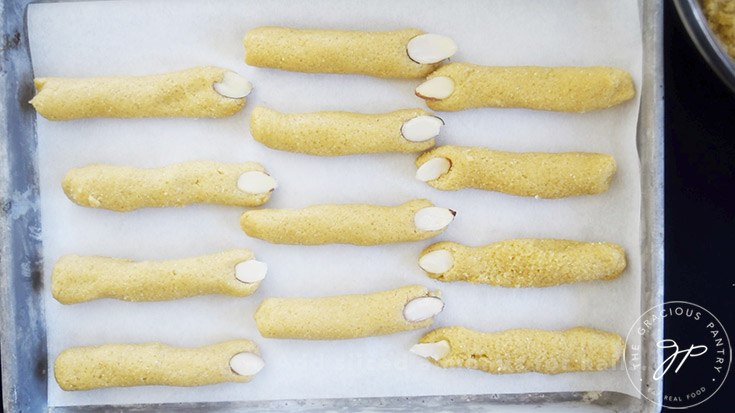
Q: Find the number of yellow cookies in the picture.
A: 12